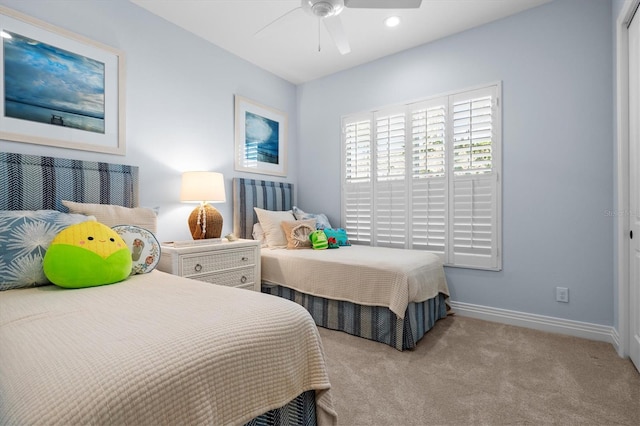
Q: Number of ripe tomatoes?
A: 0